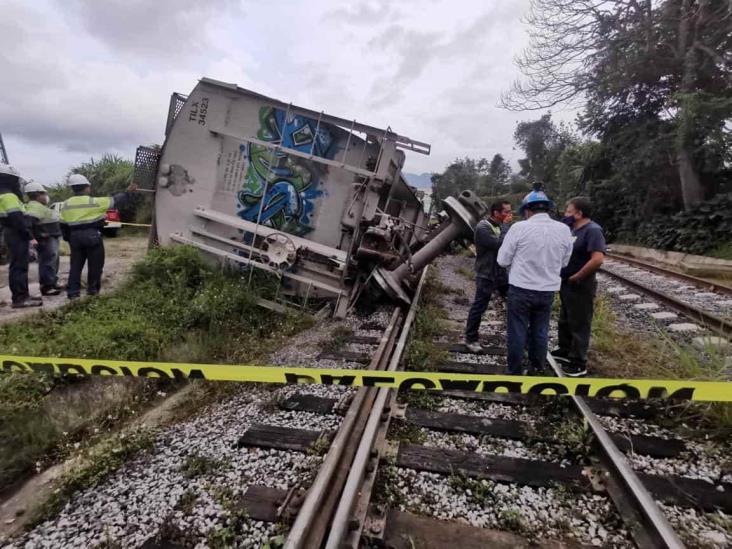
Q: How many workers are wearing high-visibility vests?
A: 3